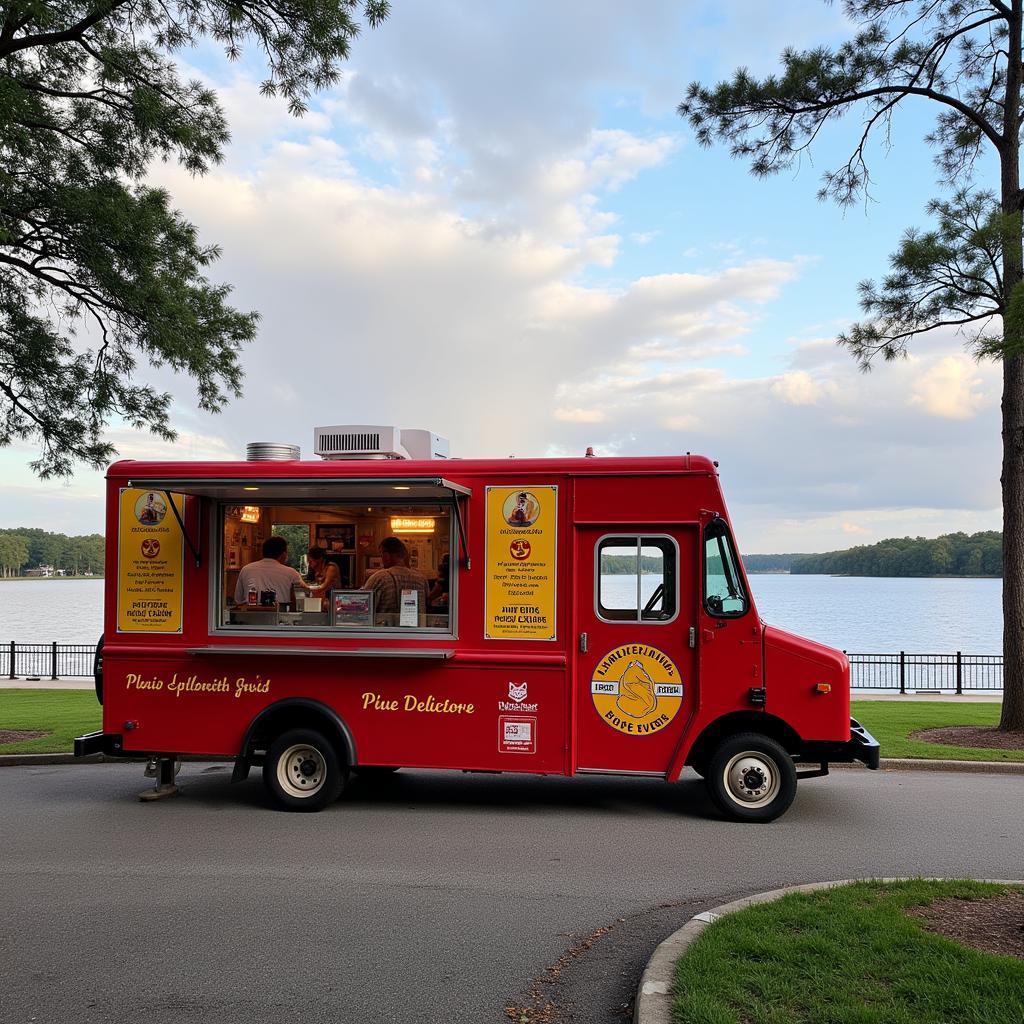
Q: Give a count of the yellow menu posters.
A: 2